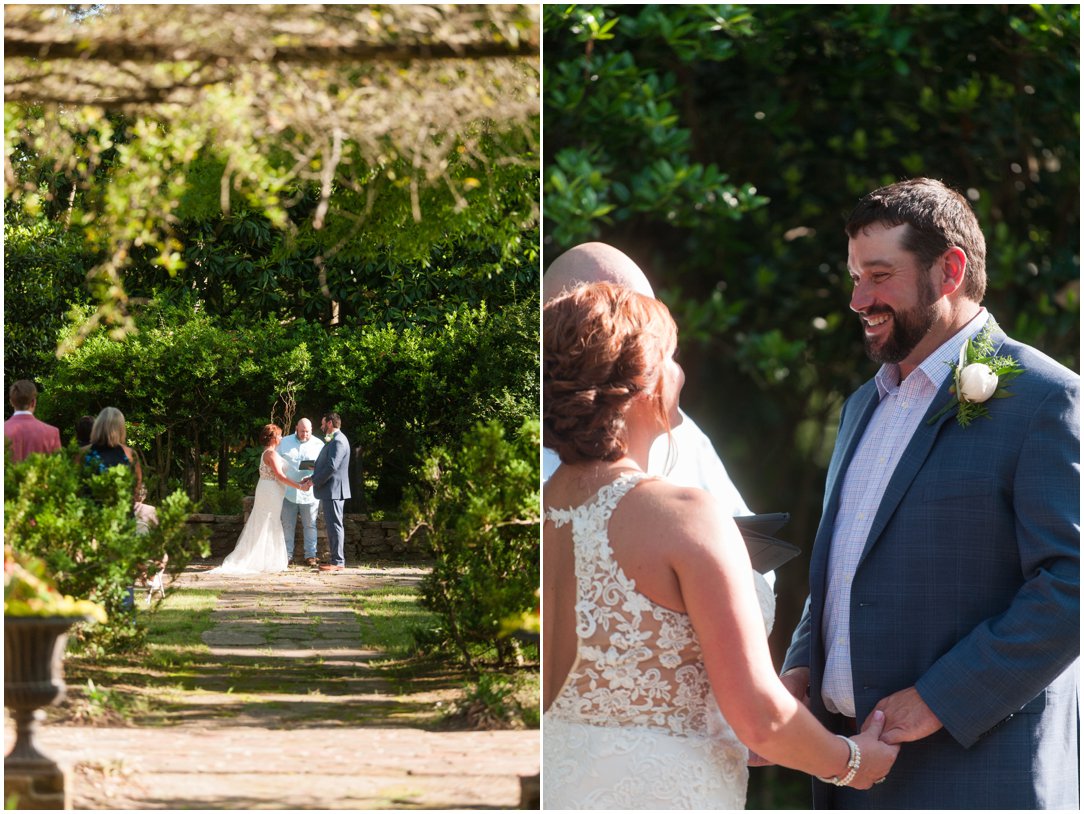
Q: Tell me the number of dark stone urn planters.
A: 1